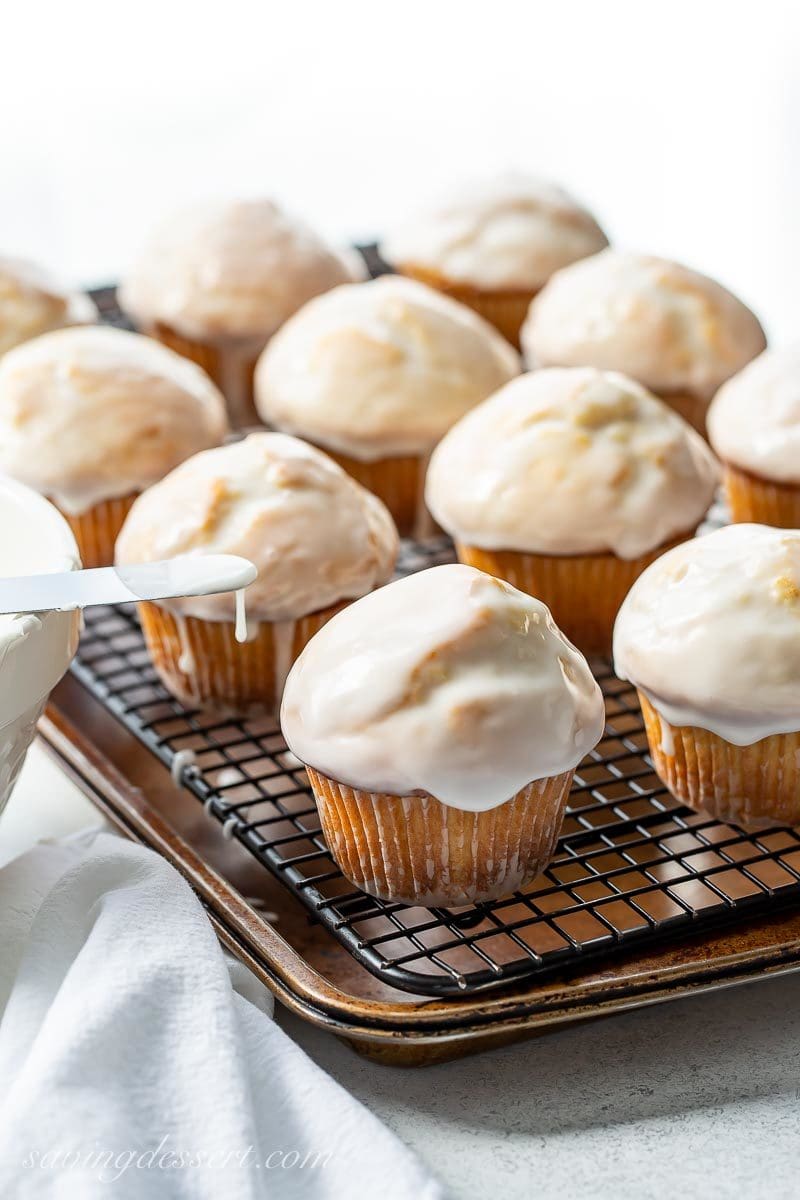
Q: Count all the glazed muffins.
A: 11